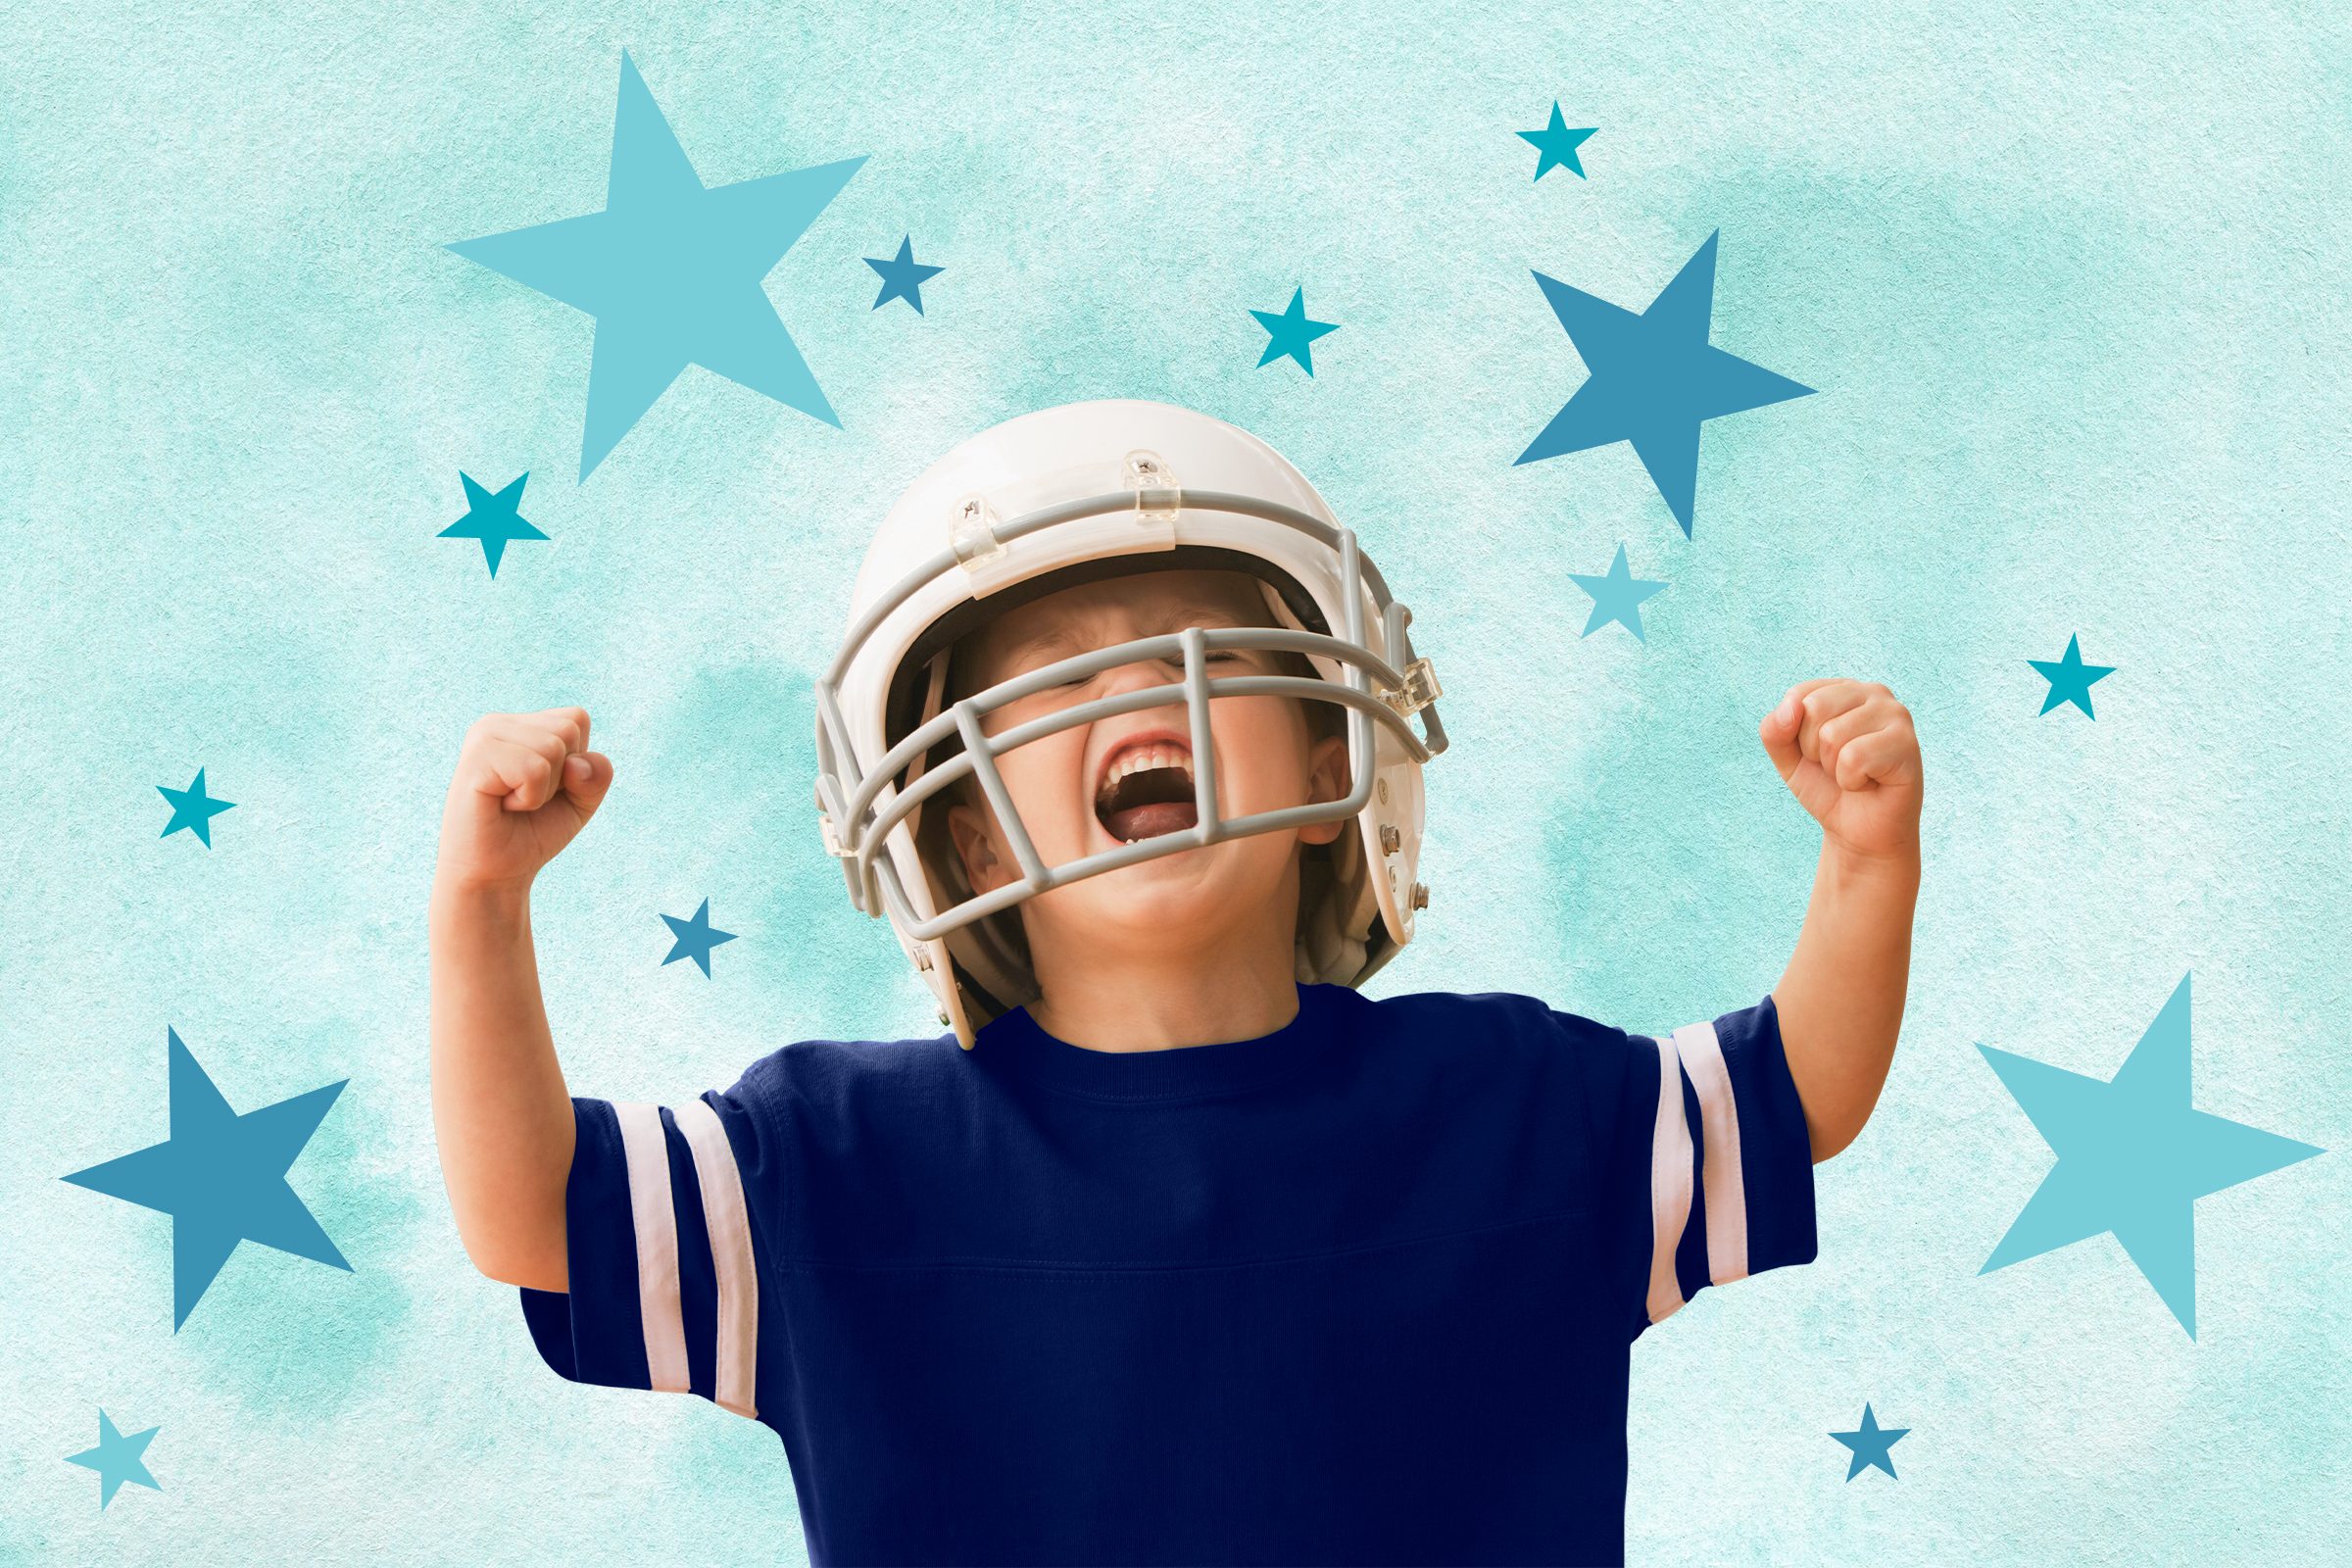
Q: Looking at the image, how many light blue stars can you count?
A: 4